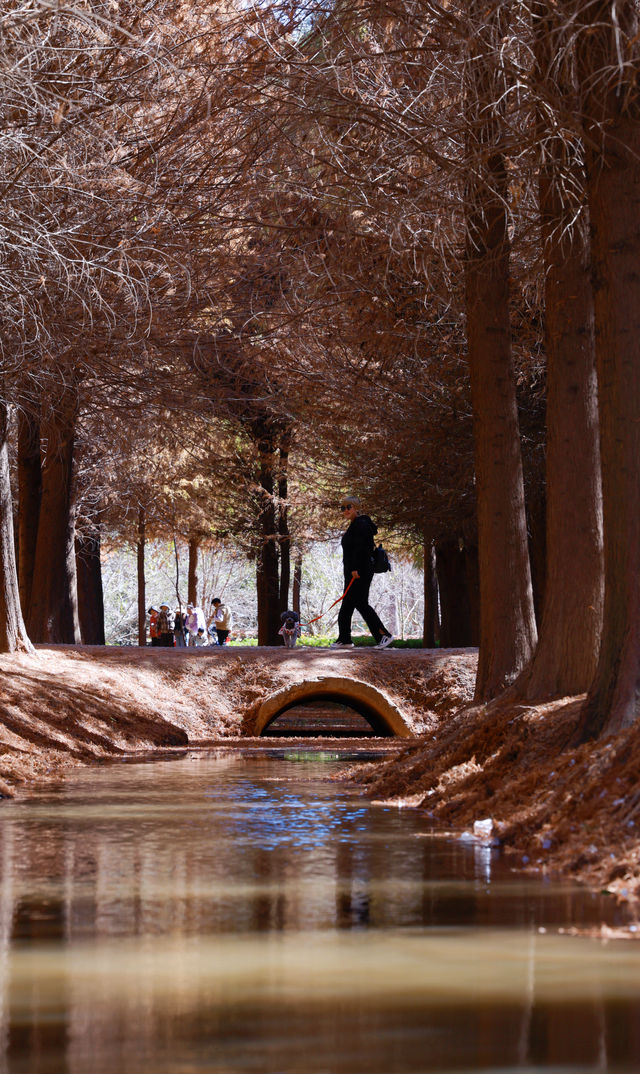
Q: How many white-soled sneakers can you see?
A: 2